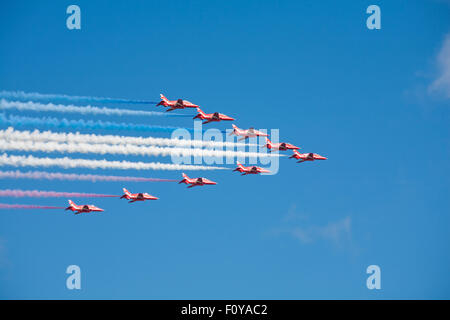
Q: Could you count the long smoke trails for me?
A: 9